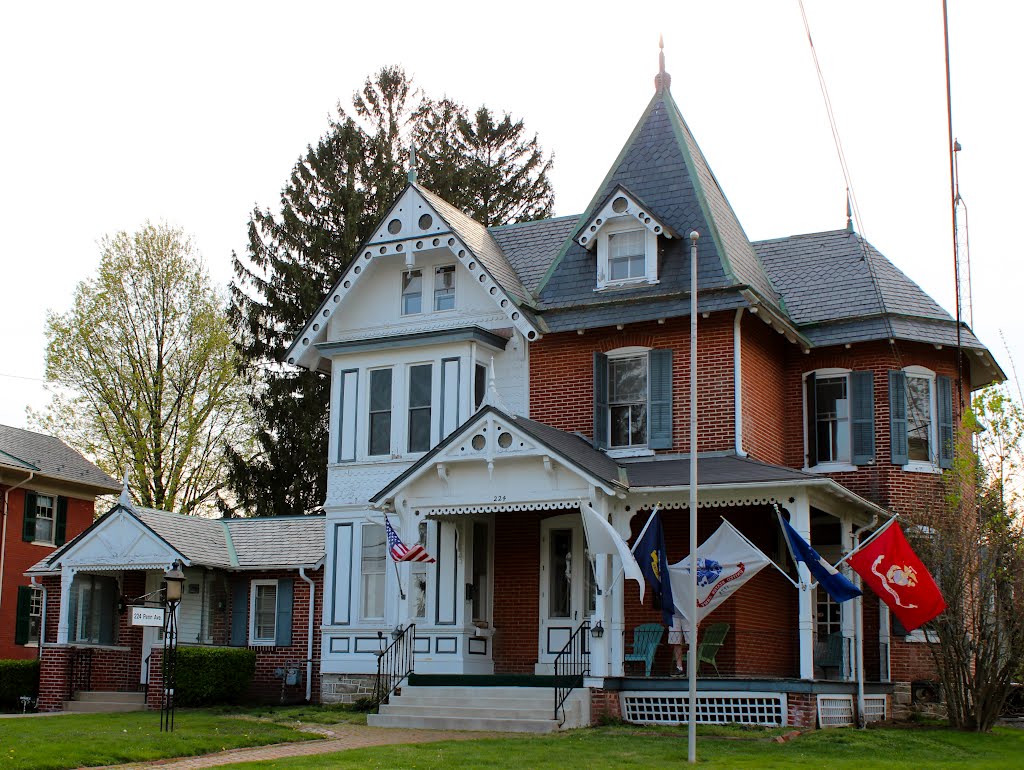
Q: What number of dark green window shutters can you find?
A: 3